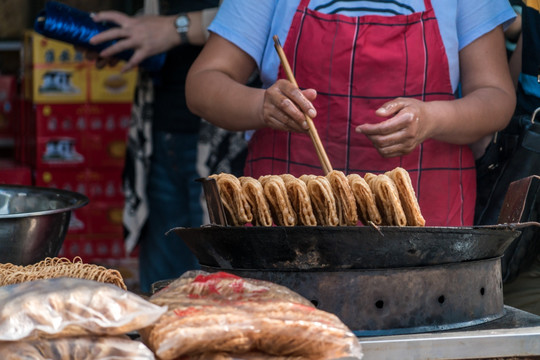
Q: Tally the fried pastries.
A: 9